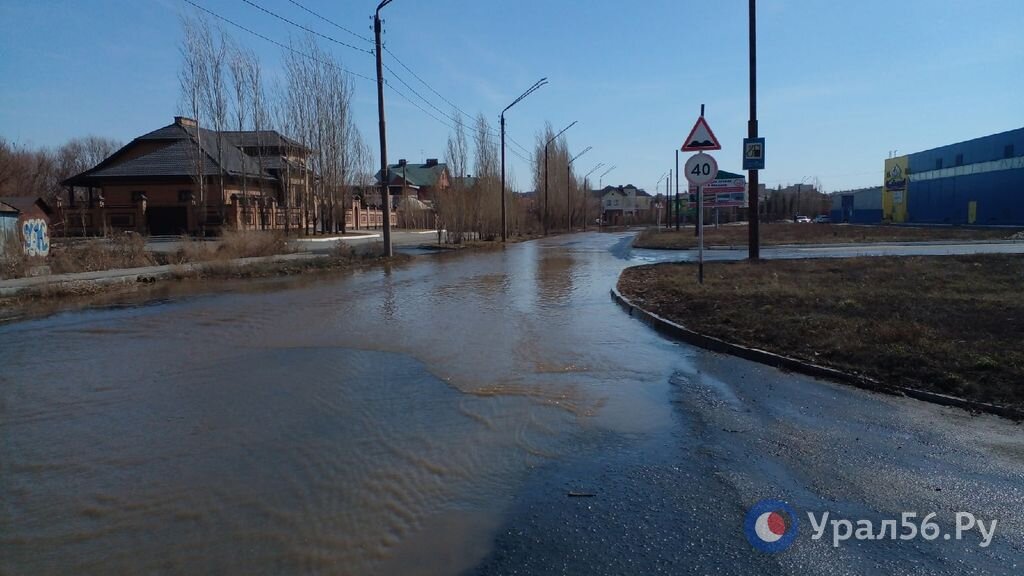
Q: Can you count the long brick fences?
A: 1